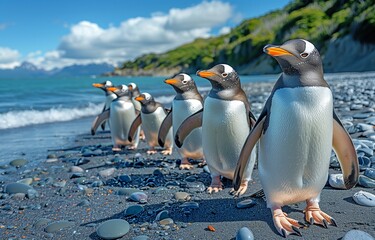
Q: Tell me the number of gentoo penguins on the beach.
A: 7